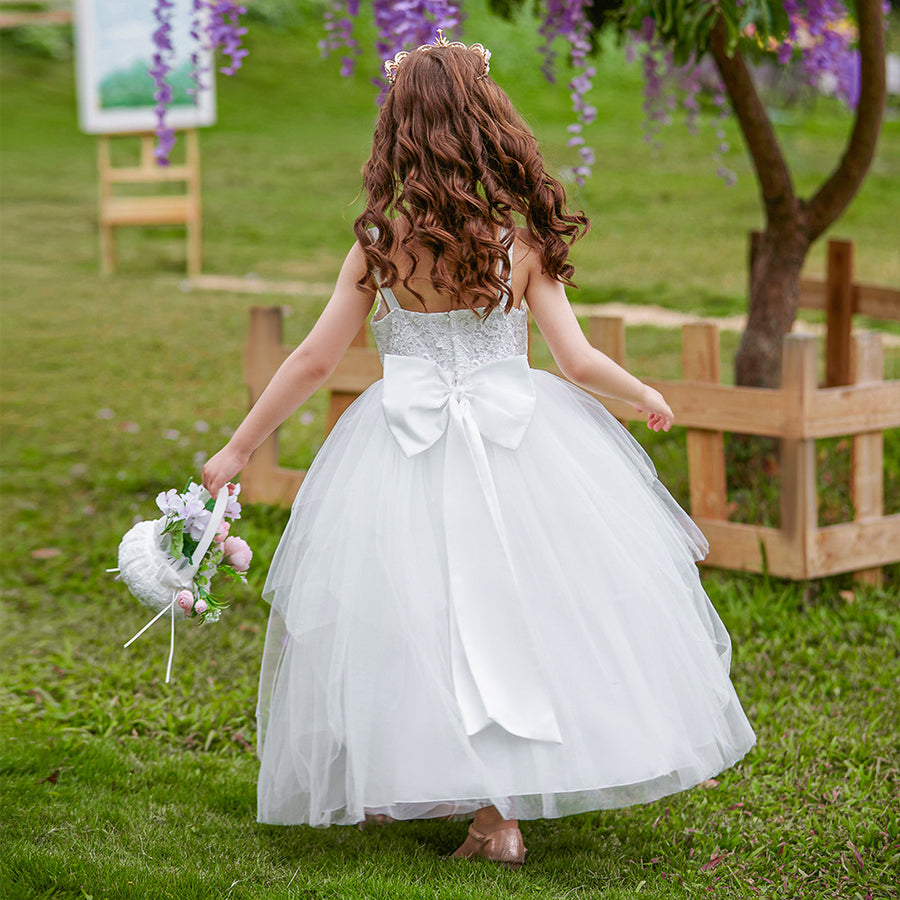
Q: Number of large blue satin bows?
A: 0